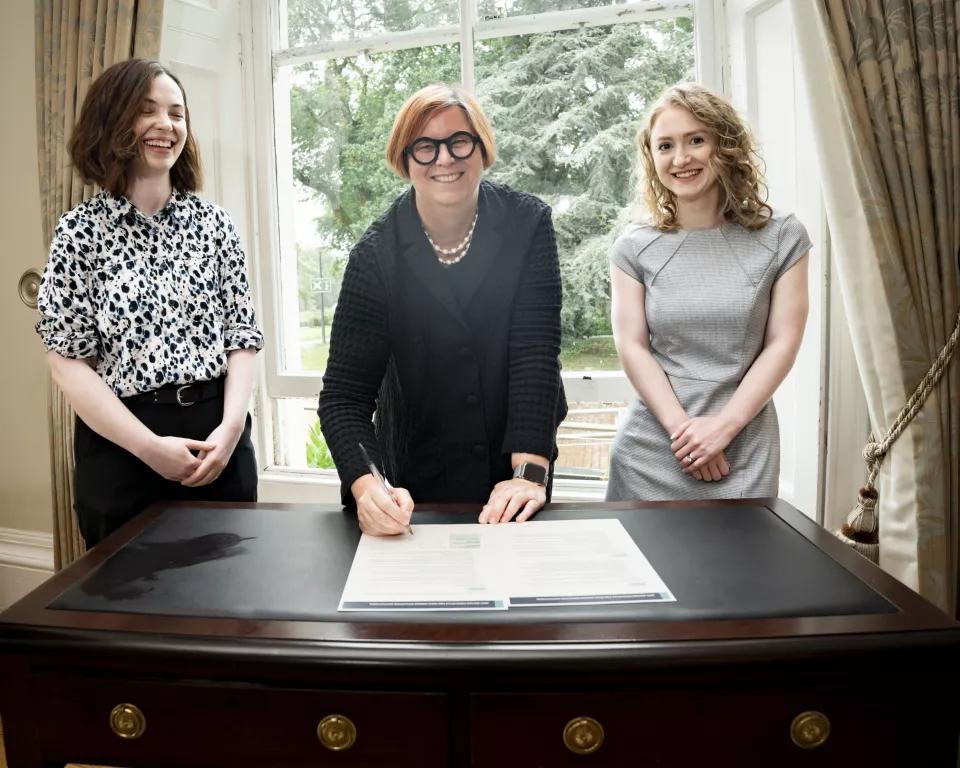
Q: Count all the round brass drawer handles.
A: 4